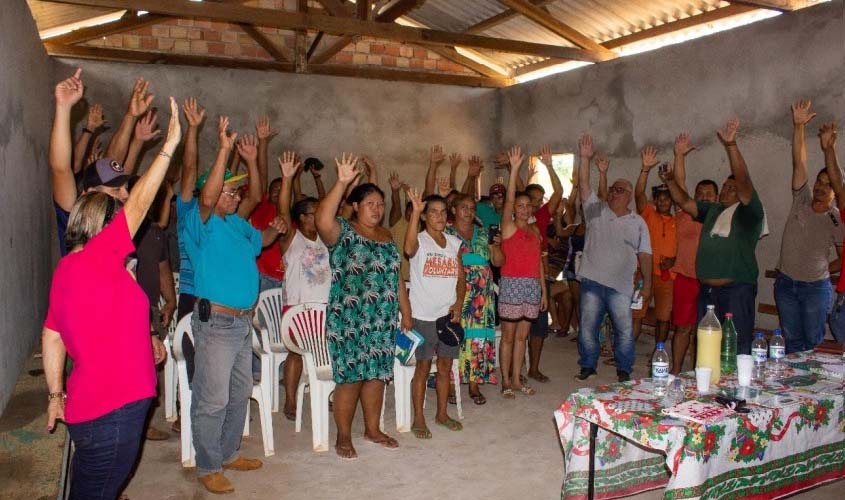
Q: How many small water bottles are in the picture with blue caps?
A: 3